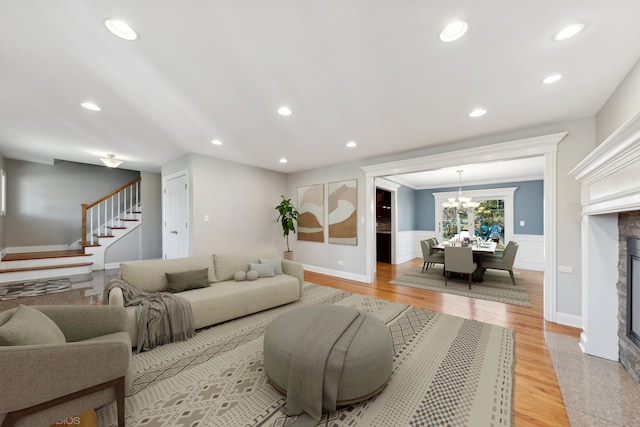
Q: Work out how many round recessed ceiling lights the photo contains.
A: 10